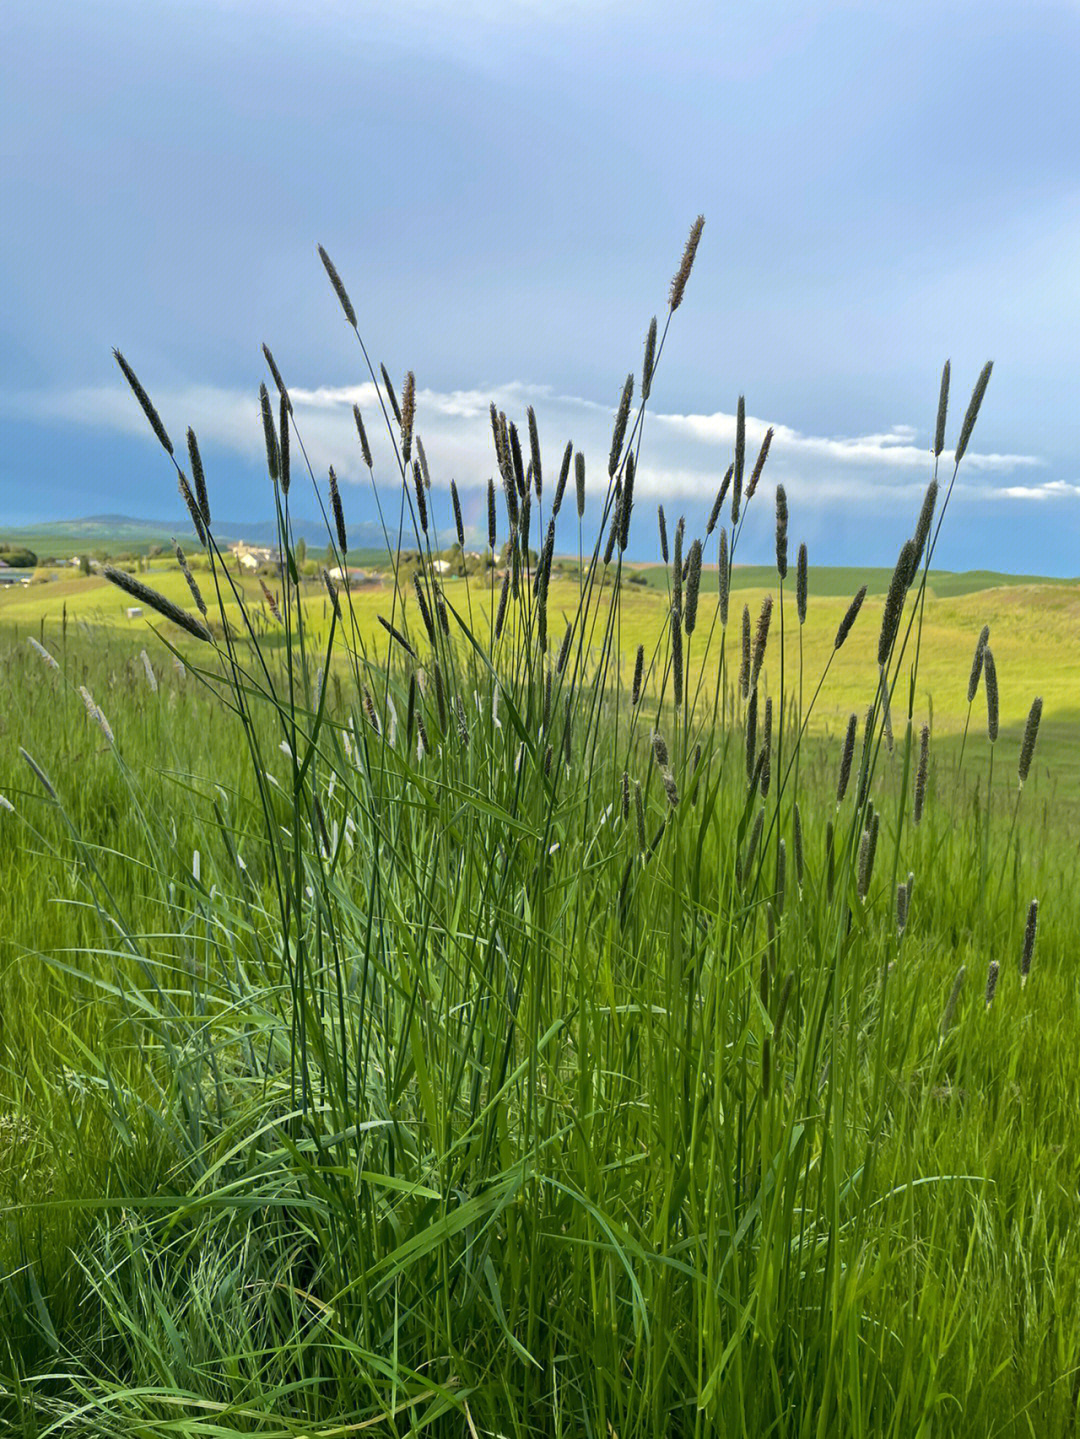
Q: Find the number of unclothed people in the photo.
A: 0